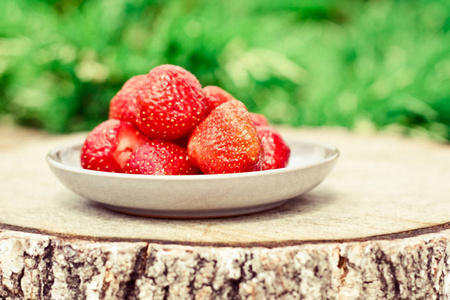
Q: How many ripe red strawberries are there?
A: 8